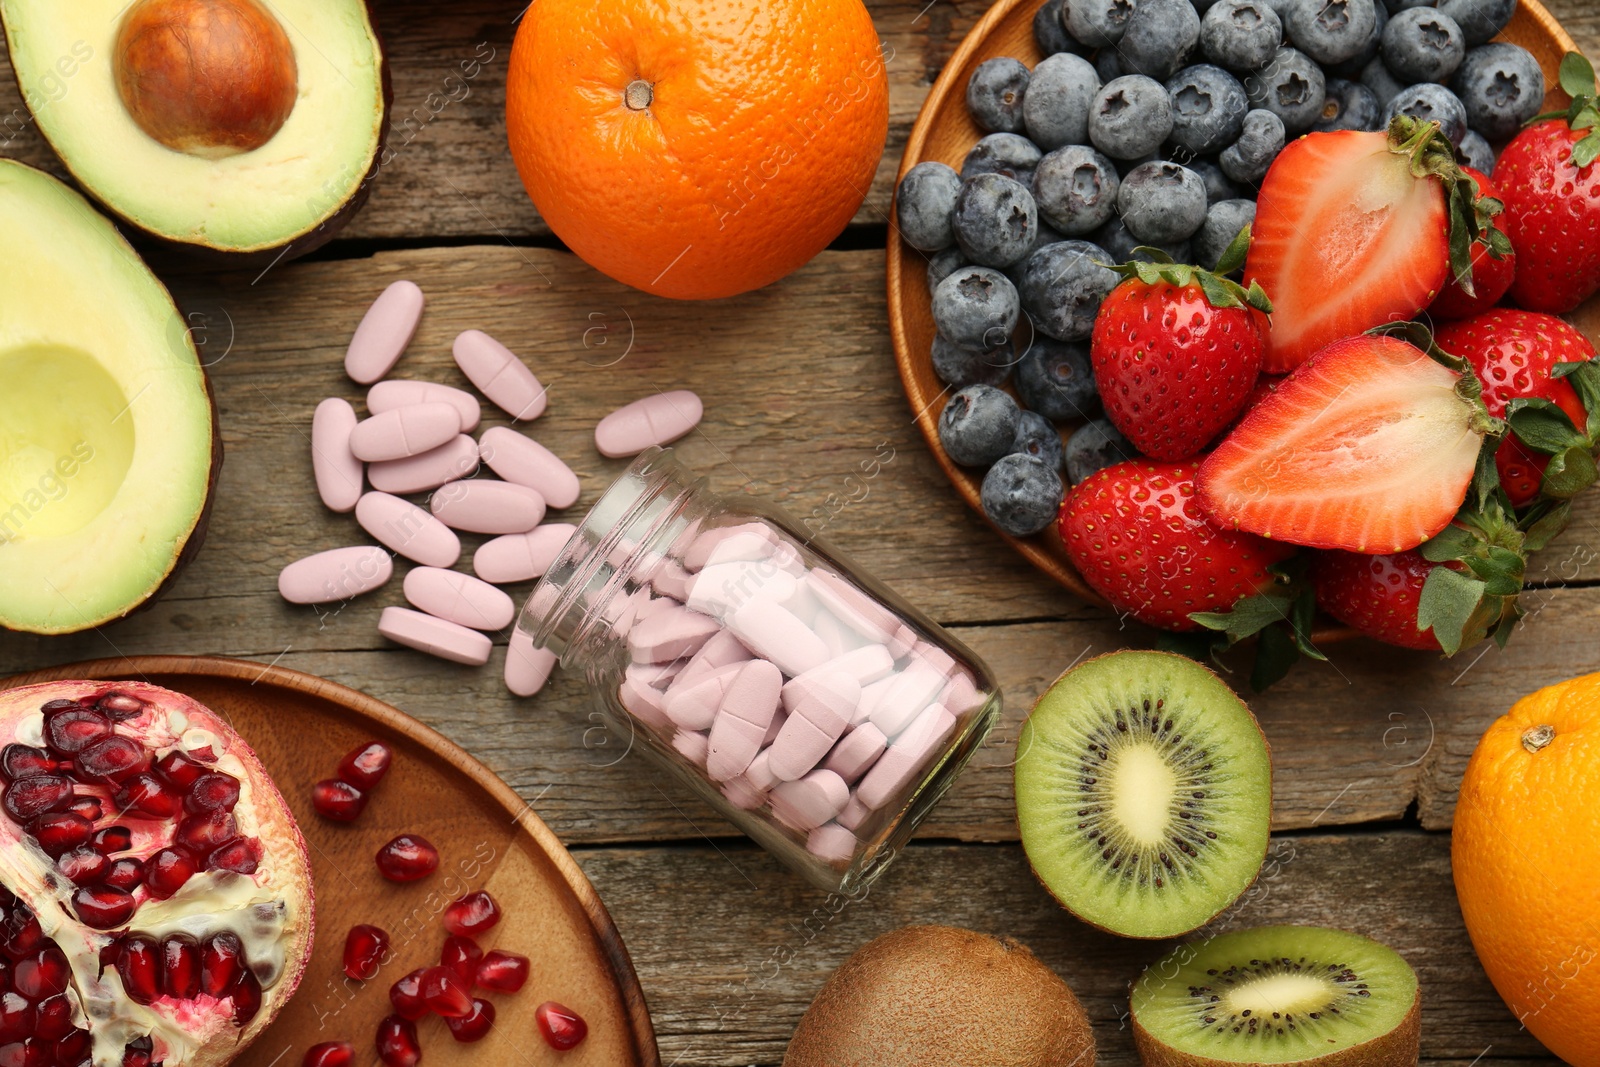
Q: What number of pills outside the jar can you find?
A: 15